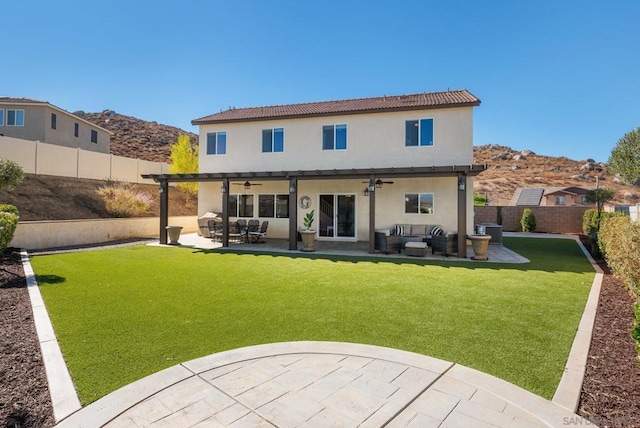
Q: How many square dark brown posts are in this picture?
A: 5